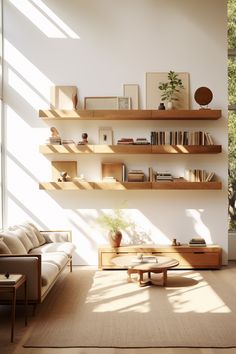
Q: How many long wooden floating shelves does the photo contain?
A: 3